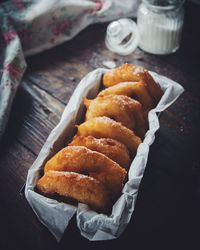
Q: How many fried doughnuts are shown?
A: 7